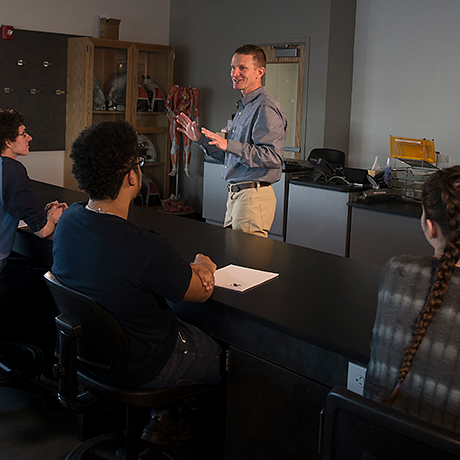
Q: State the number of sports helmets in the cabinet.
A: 0